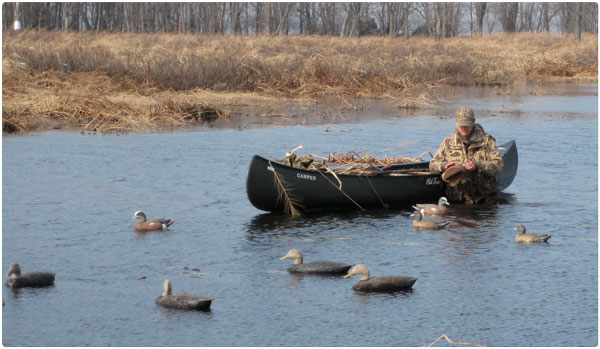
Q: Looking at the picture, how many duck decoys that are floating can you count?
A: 8